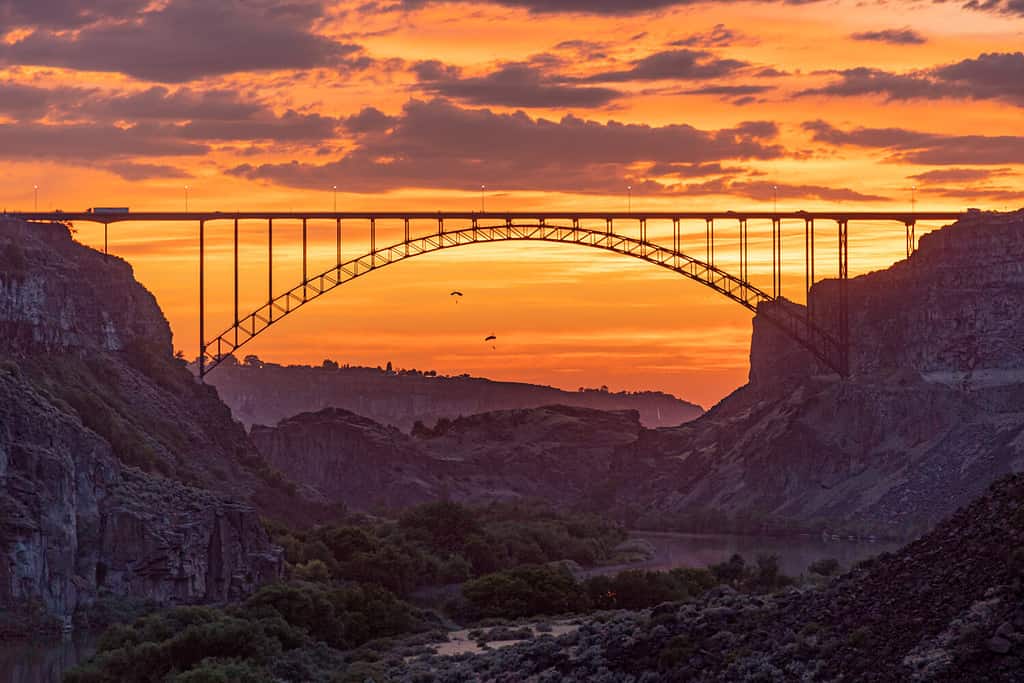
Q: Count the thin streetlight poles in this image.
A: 7